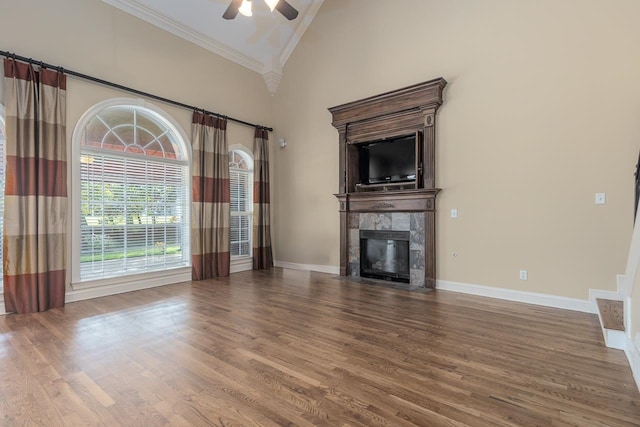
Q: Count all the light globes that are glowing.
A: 2